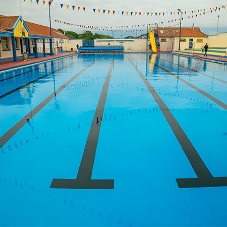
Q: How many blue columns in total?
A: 5